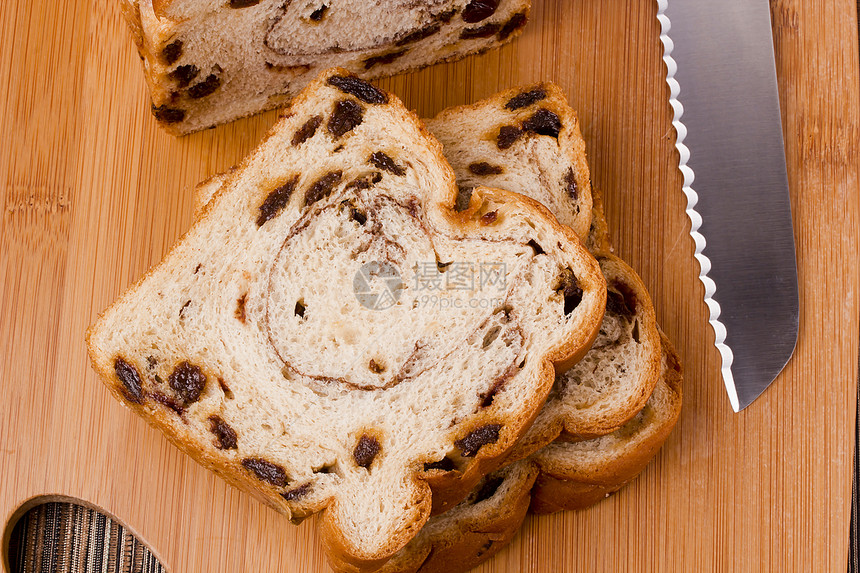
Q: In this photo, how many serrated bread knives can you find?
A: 1